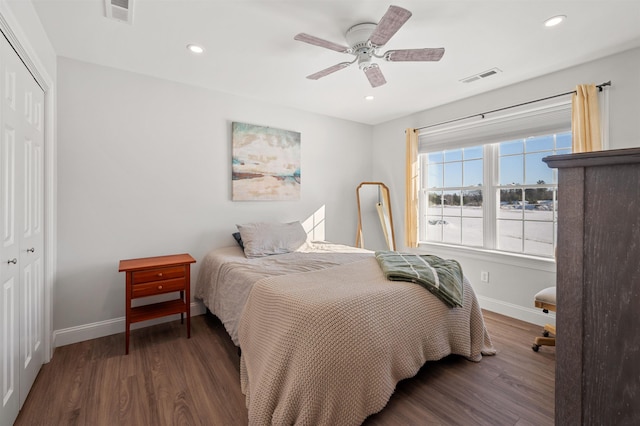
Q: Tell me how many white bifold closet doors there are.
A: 2